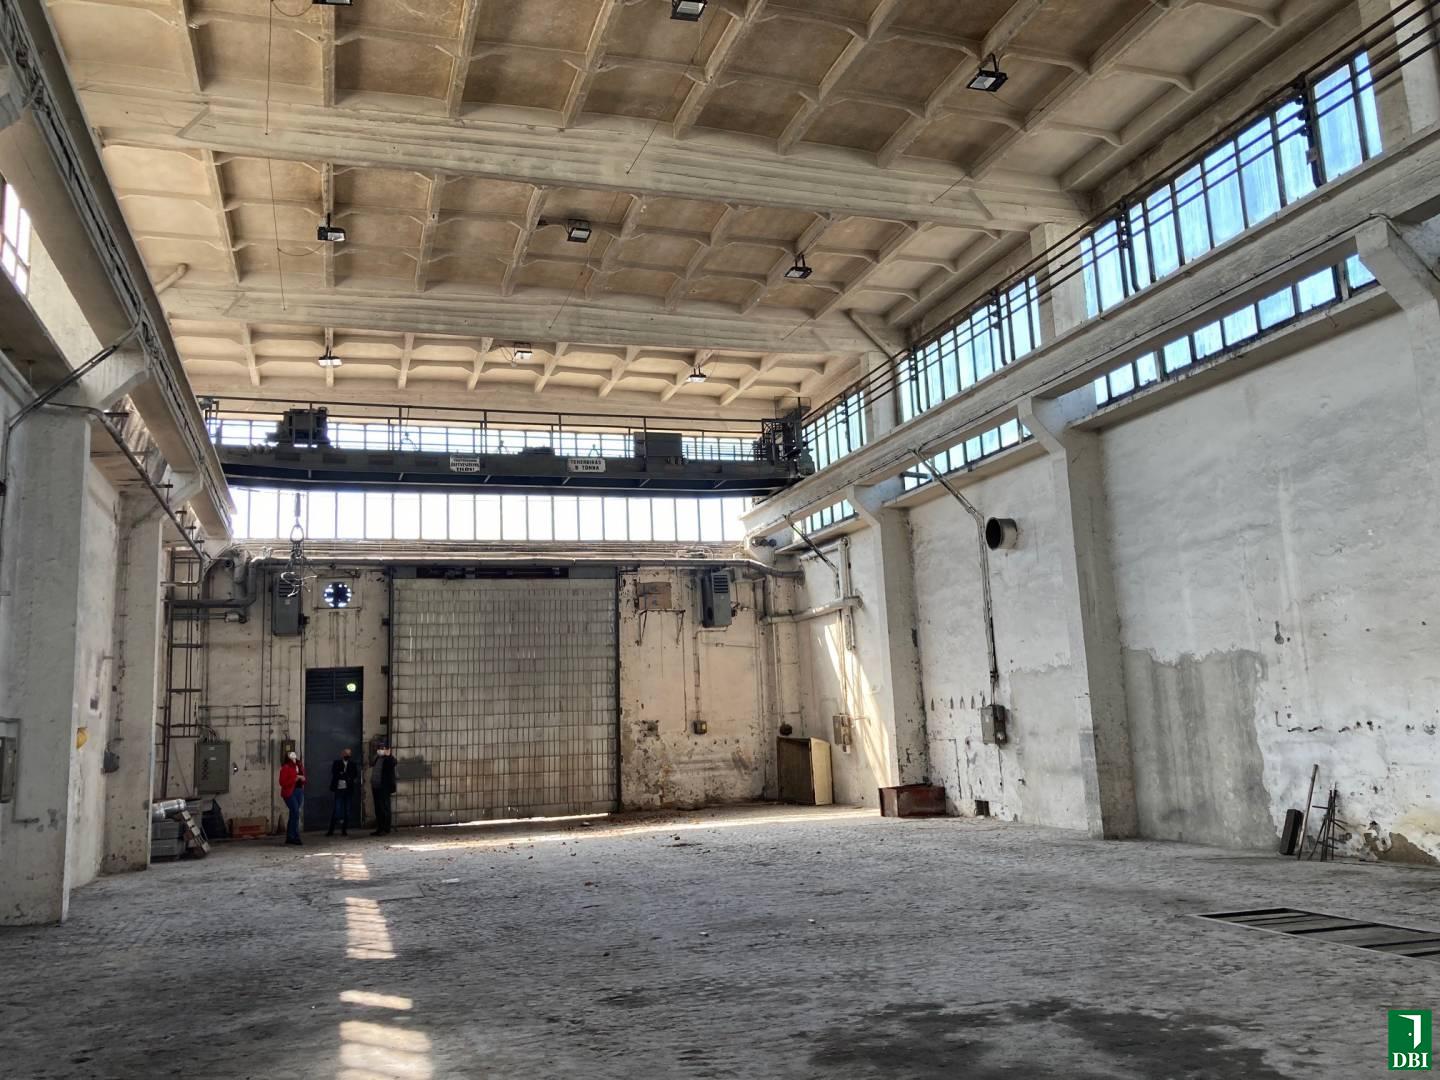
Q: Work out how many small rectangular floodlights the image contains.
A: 9